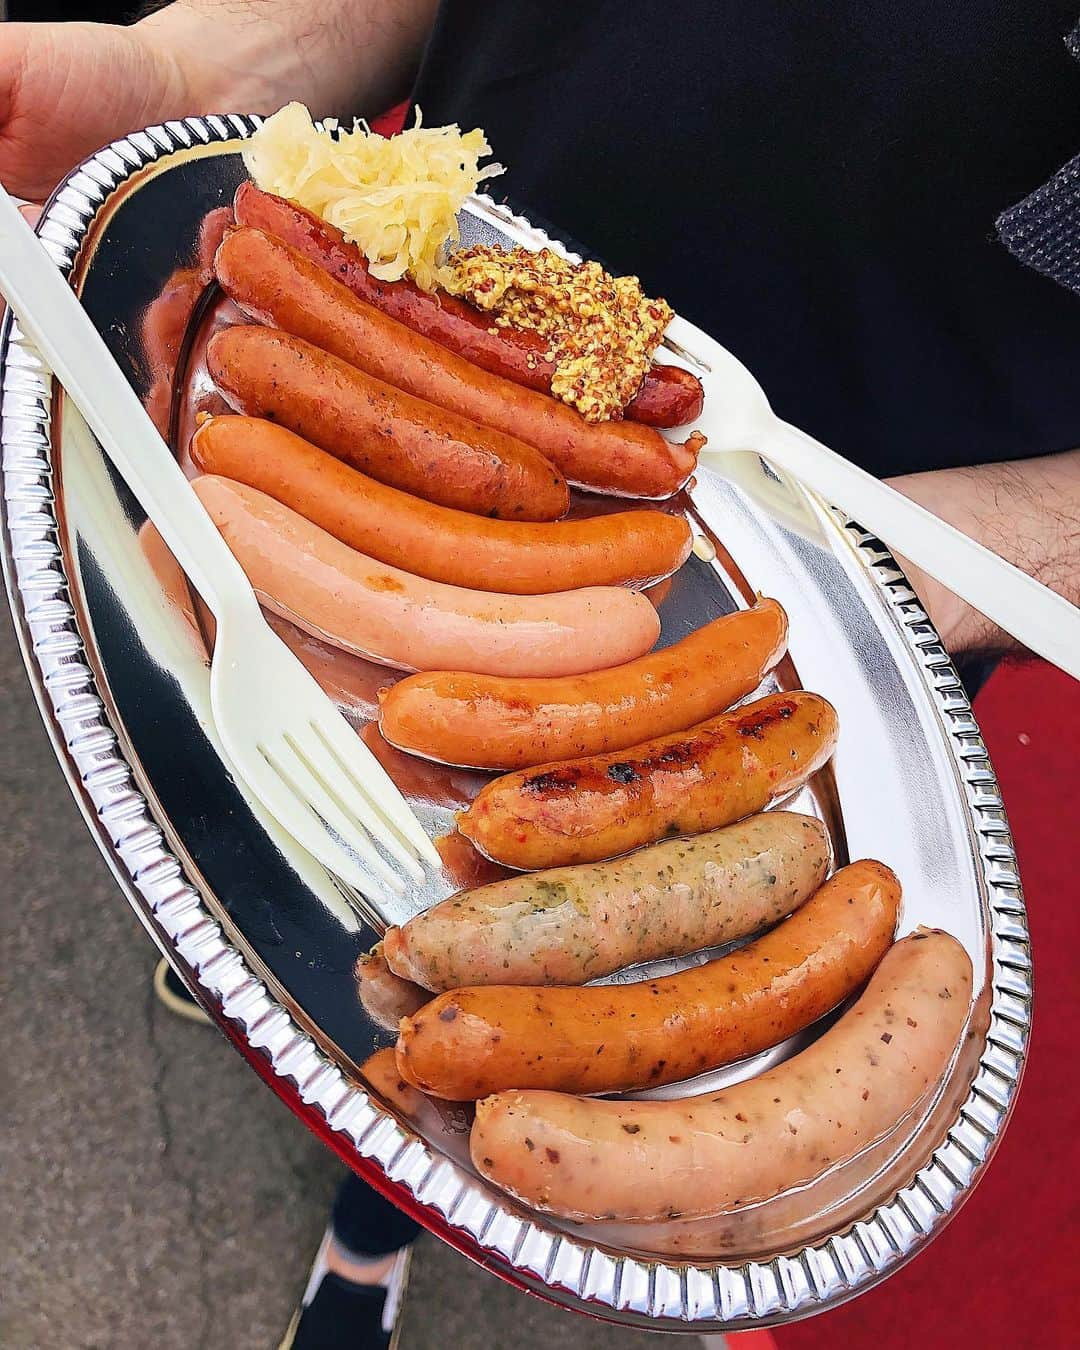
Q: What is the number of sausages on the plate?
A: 10